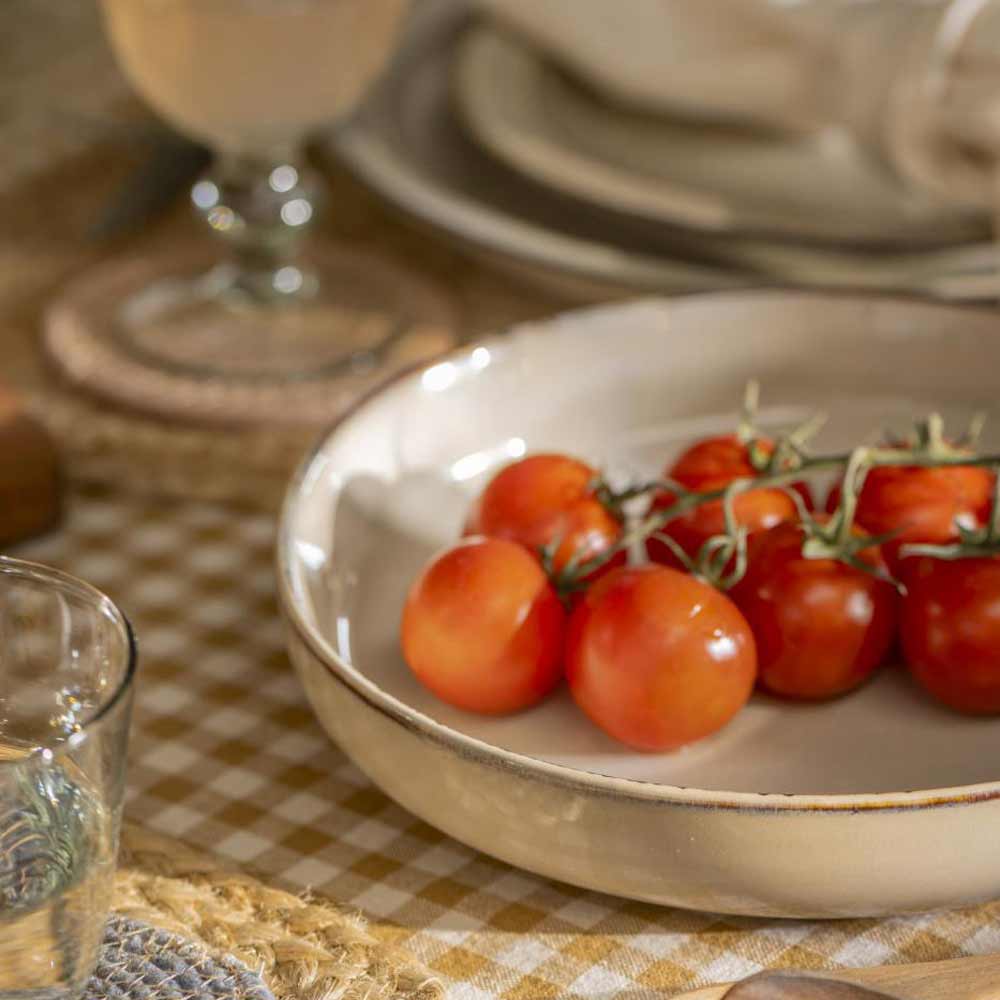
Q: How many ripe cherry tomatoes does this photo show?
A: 7